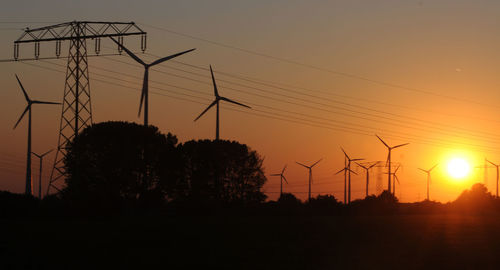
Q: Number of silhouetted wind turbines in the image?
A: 13